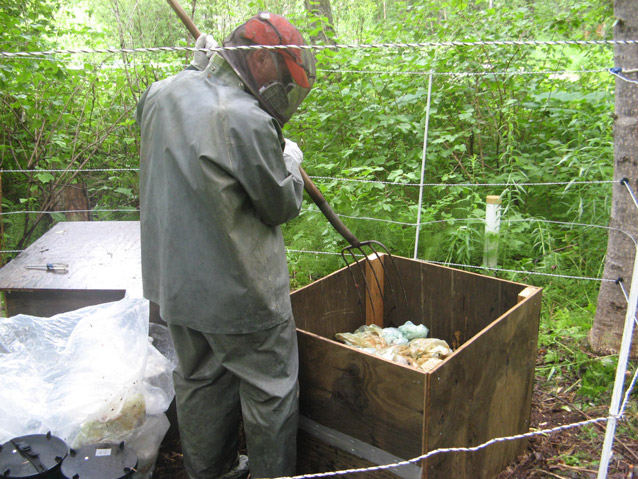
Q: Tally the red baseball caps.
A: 1